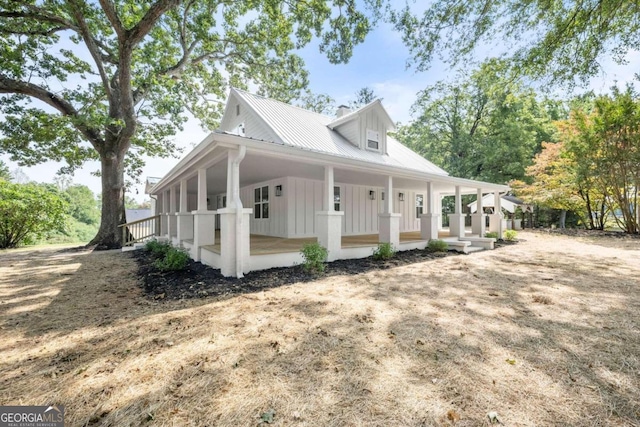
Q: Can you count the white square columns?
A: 11